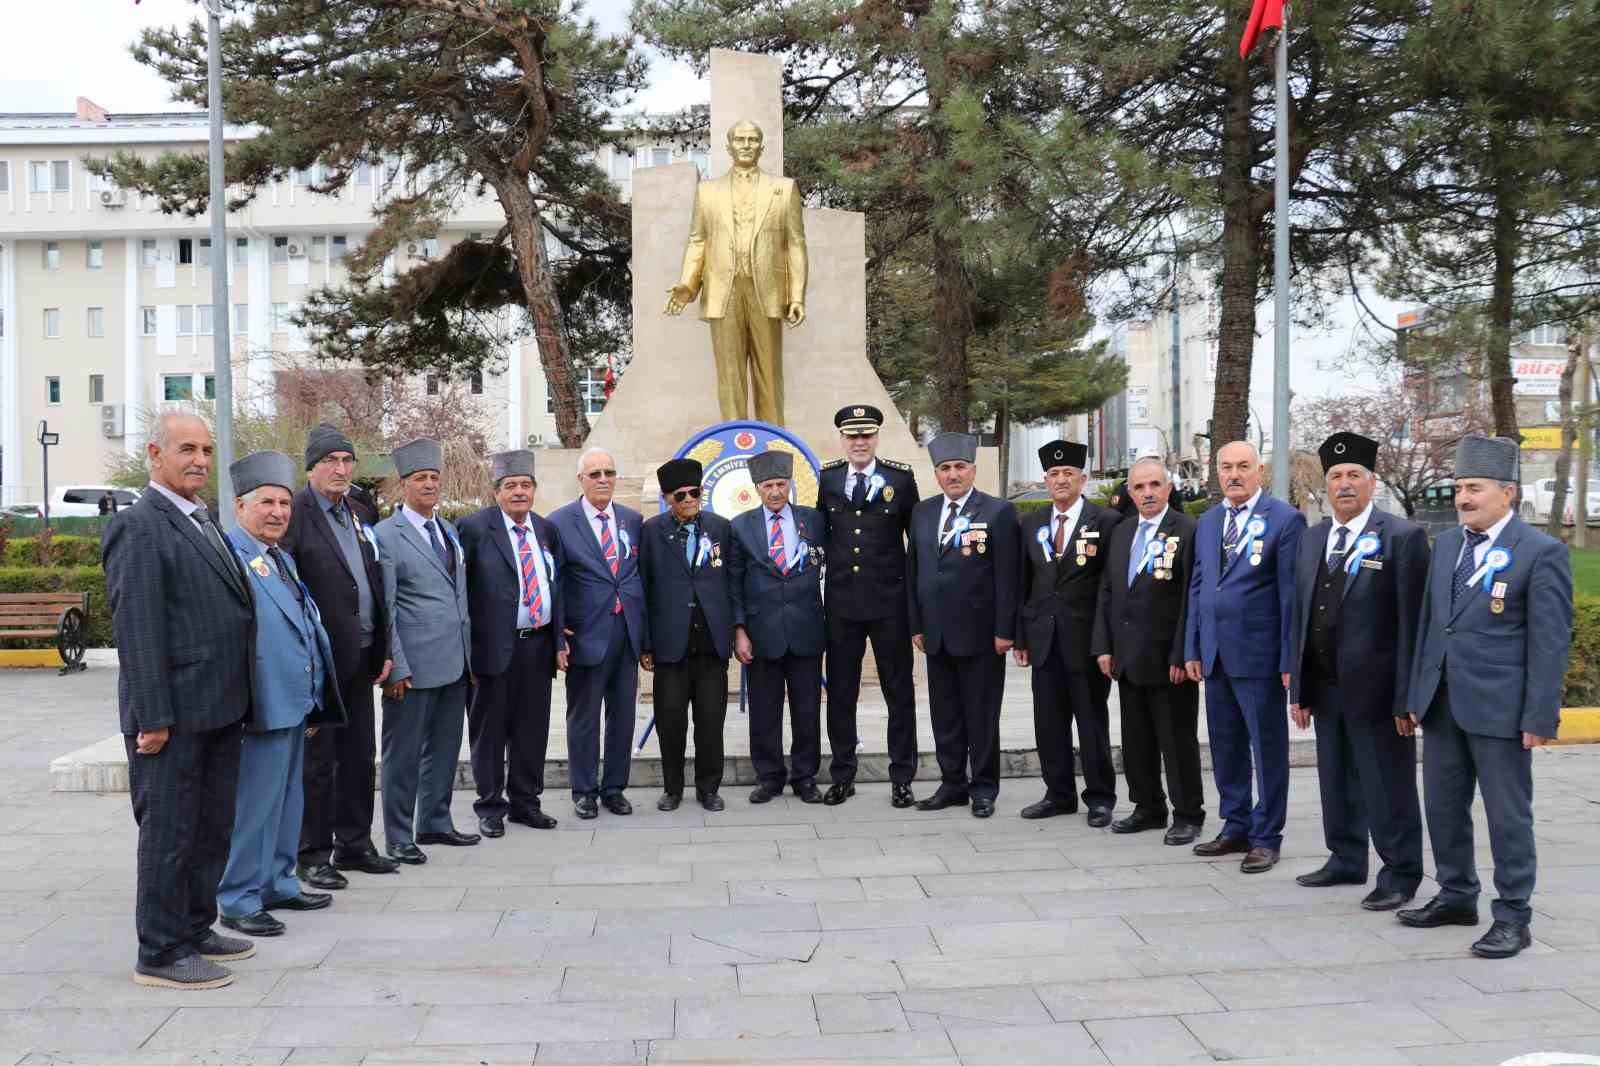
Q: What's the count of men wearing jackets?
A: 15